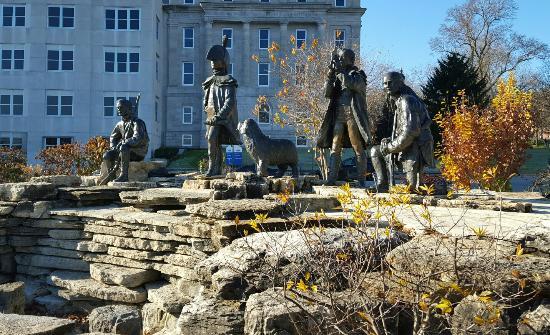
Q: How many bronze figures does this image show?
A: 5